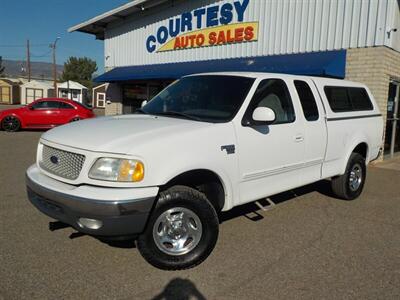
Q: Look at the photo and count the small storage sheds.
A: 4